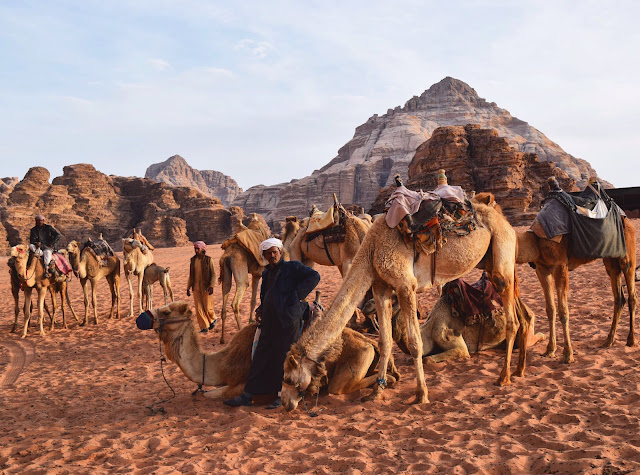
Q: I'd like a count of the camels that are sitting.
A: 2